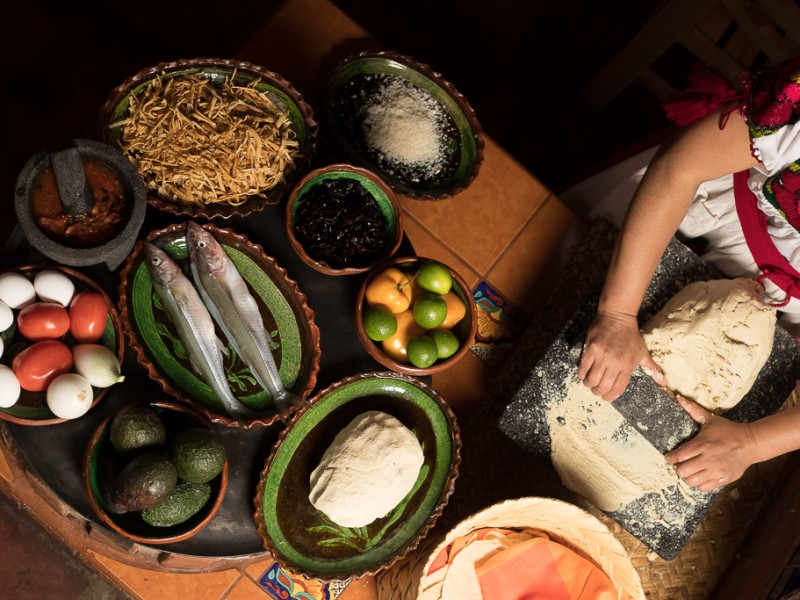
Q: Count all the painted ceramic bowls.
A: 8